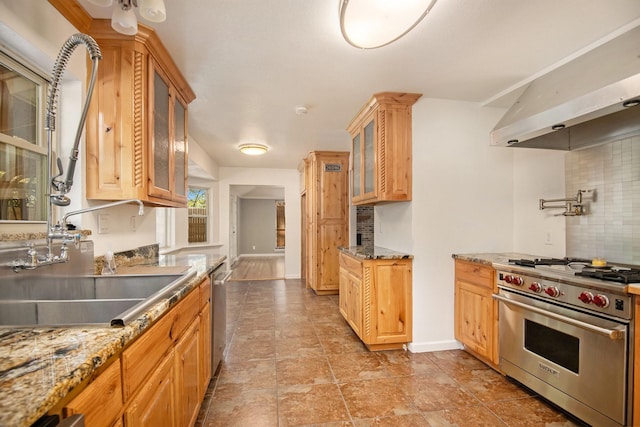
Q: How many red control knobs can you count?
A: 6